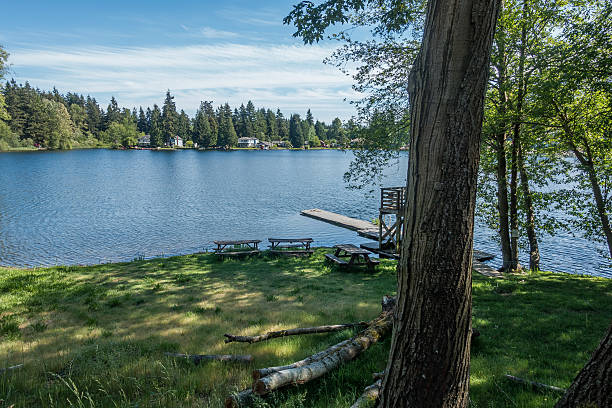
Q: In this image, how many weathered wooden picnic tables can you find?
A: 3